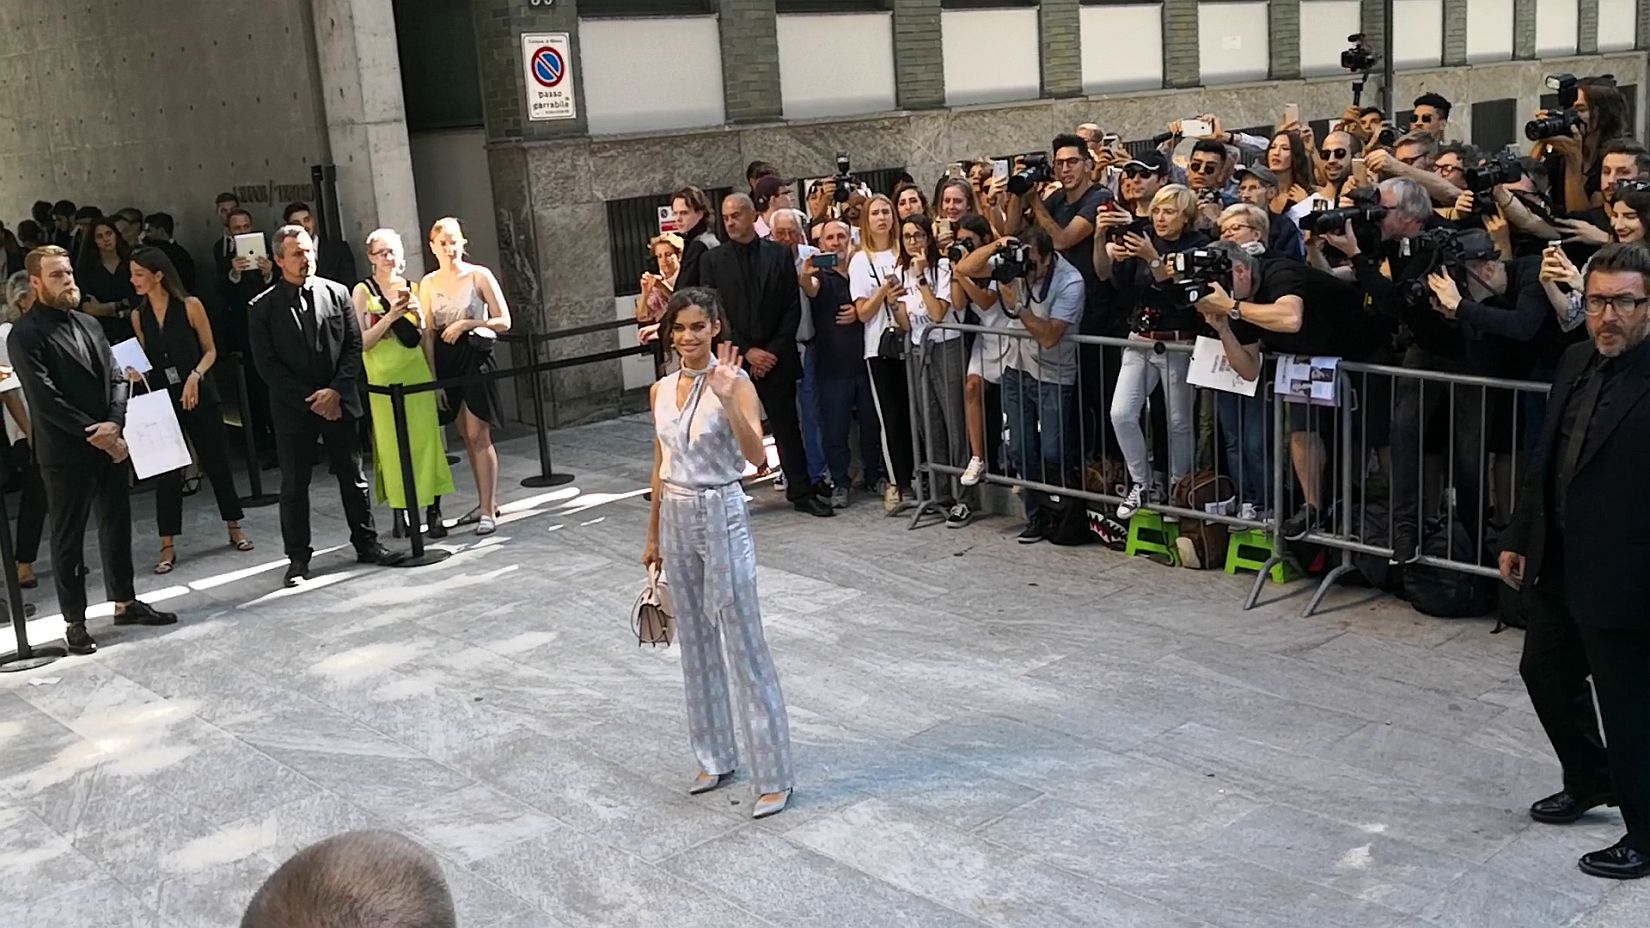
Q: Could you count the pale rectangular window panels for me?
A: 10